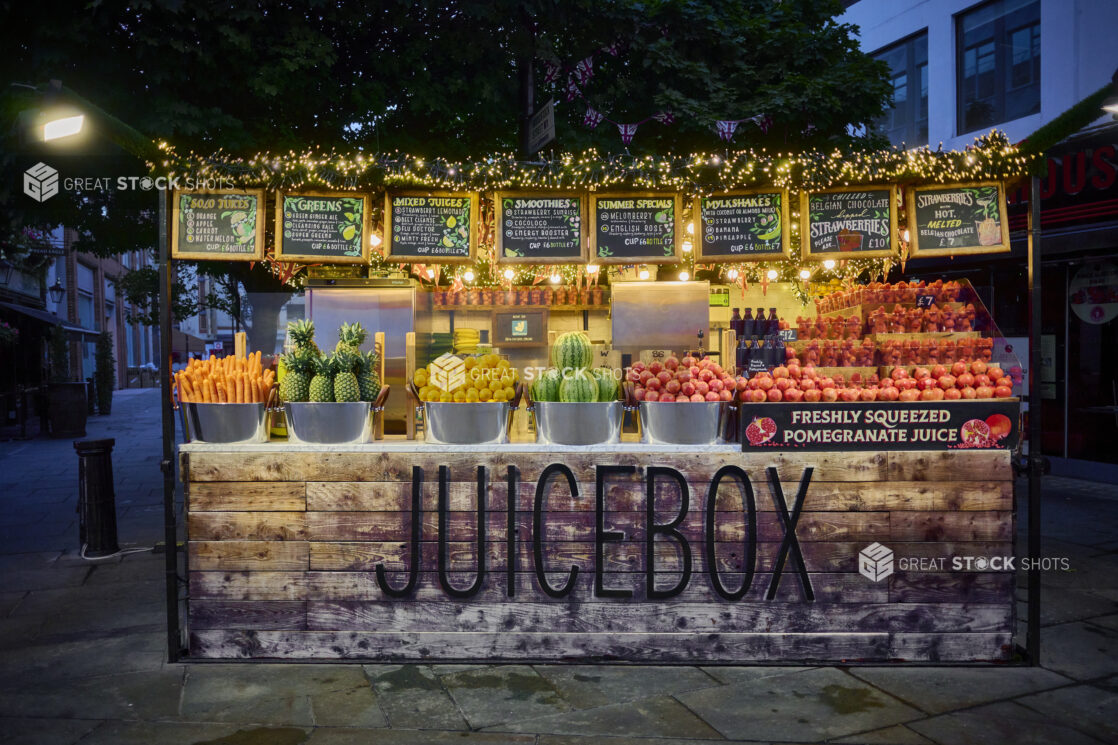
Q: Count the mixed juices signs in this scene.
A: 1